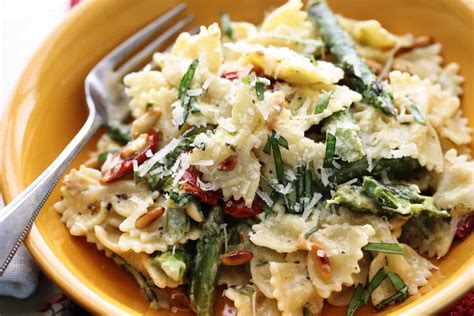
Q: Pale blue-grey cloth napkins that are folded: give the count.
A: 1